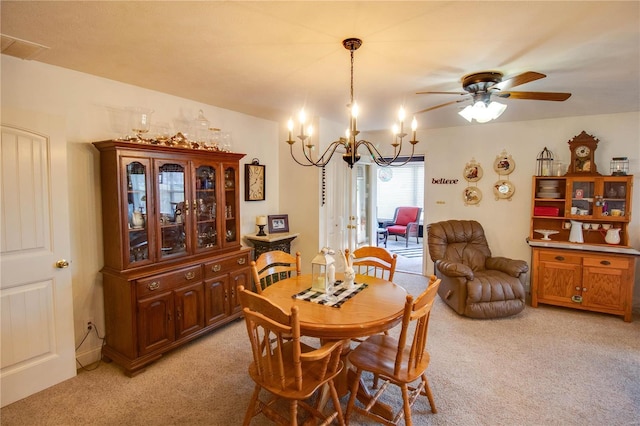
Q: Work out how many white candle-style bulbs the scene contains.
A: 8